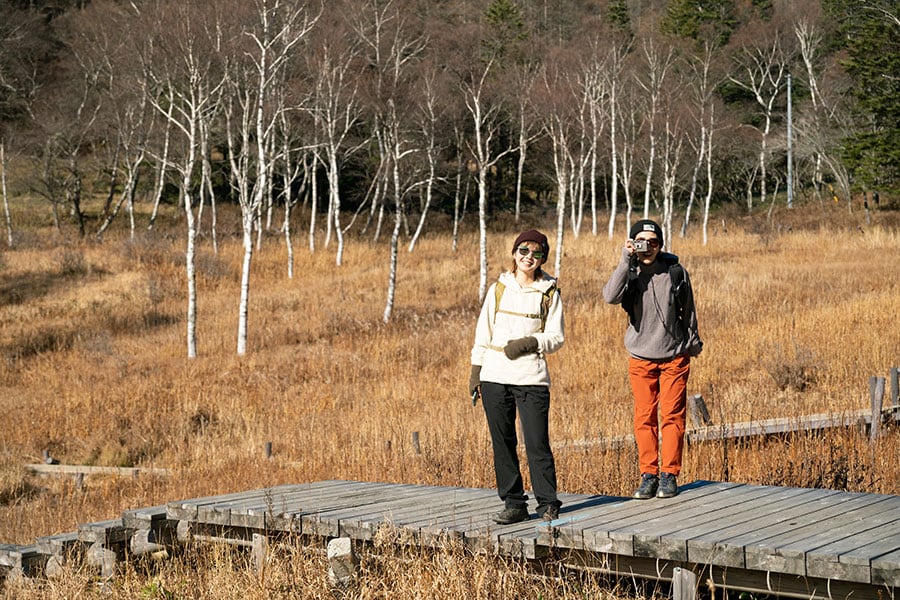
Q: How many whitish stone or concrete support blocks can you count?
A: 1